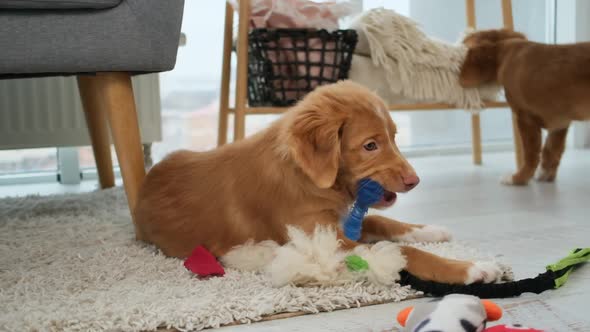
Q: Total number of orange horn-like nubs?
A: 2